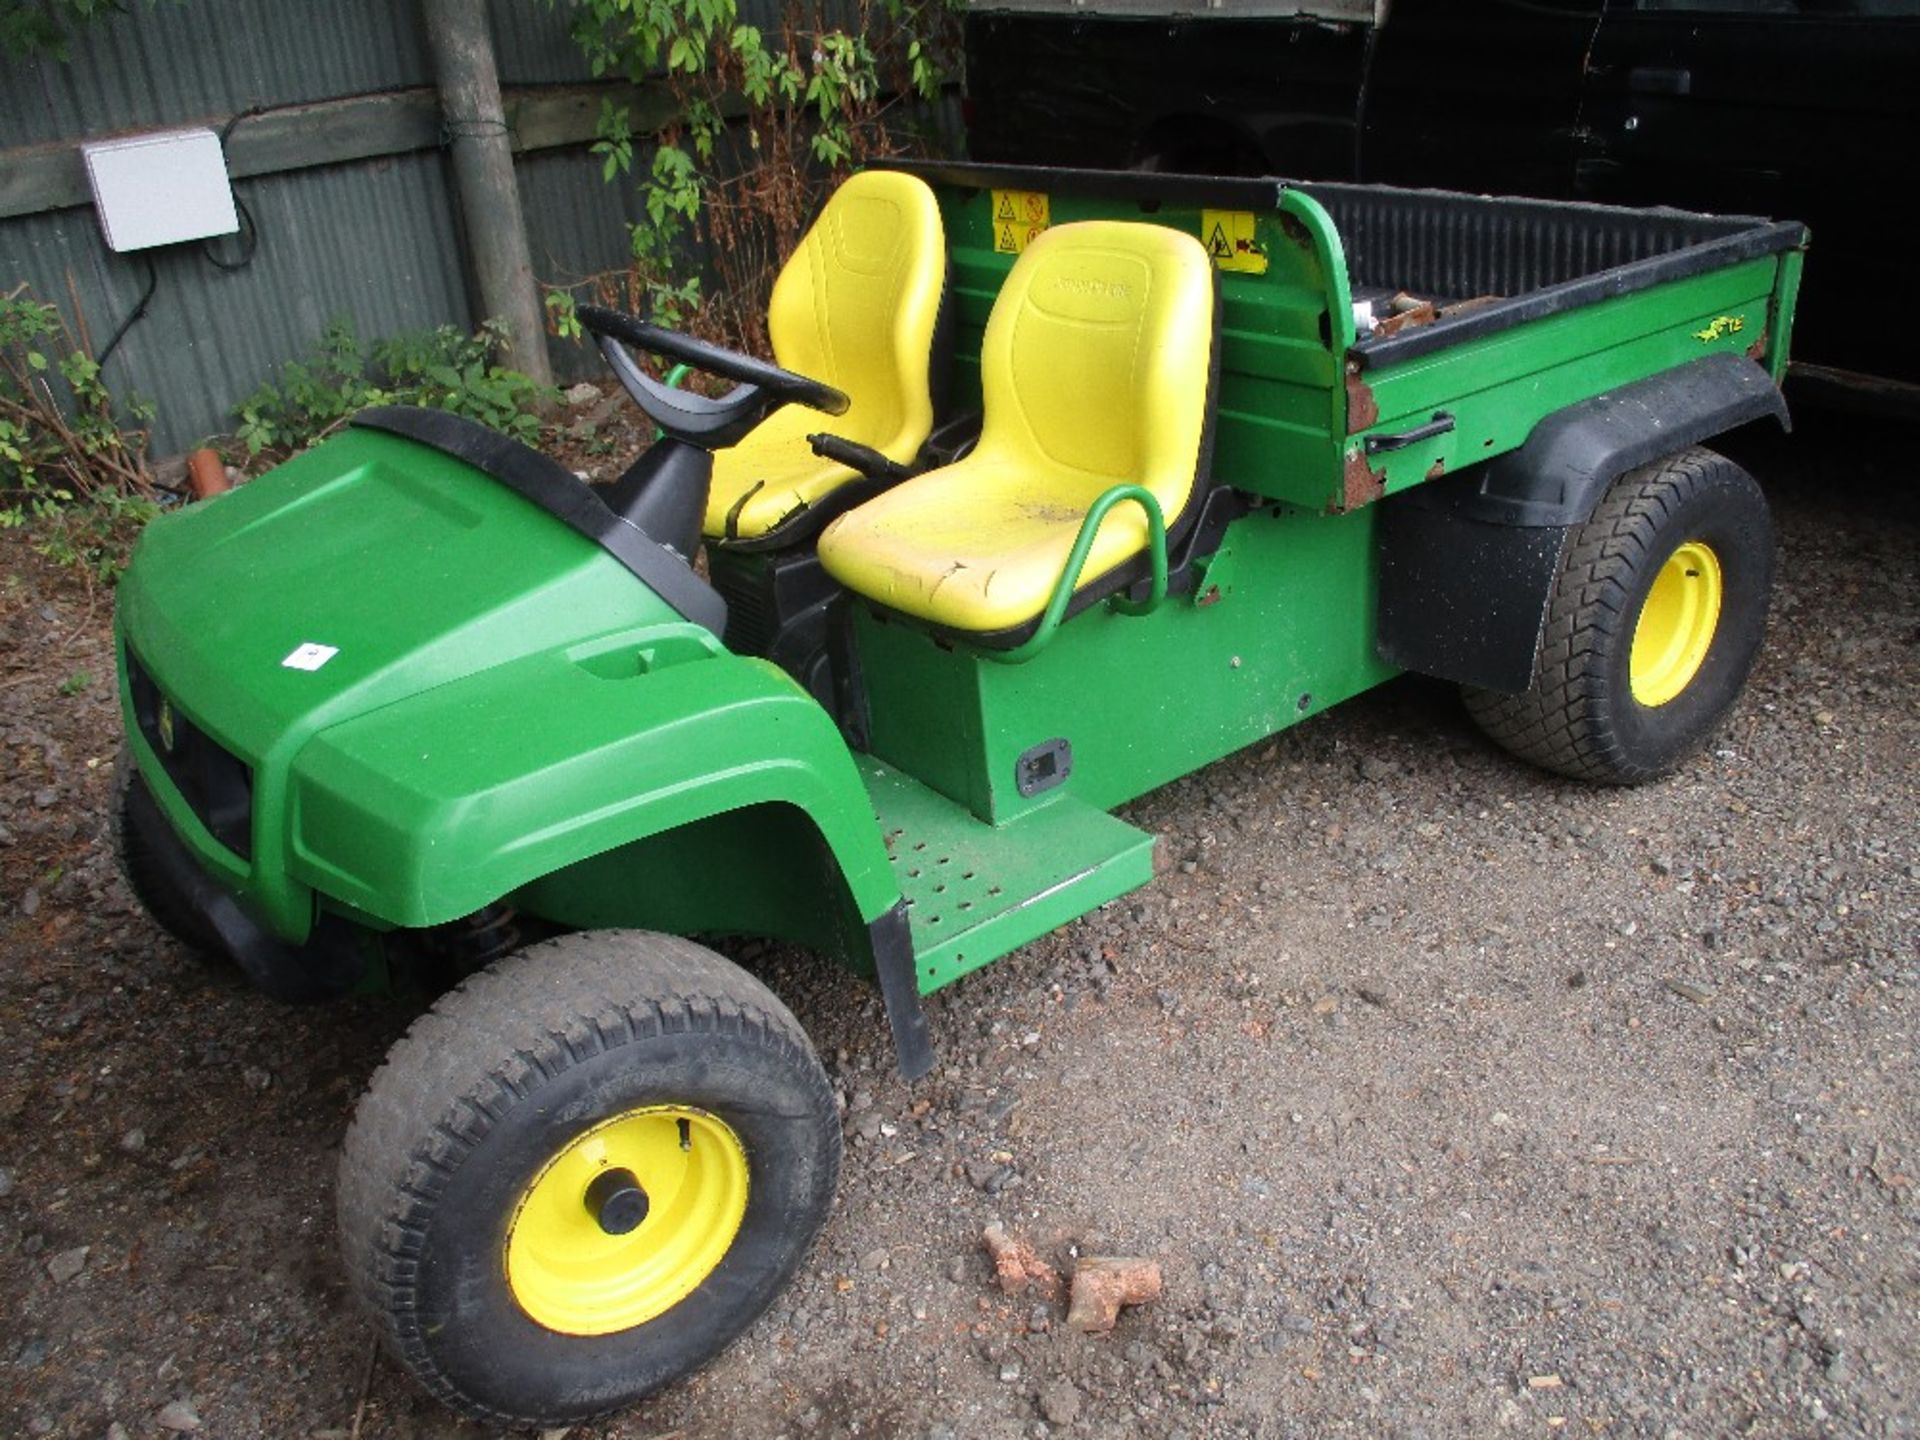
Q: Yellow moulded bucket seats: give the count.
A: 2